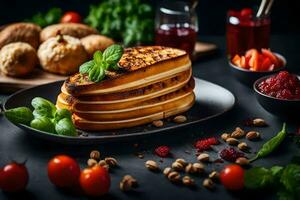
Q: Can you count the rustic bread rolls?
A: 5